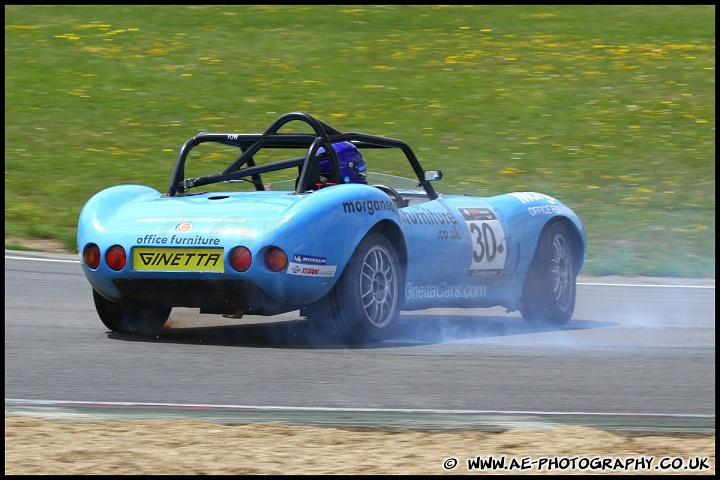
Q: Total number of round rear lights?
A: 4